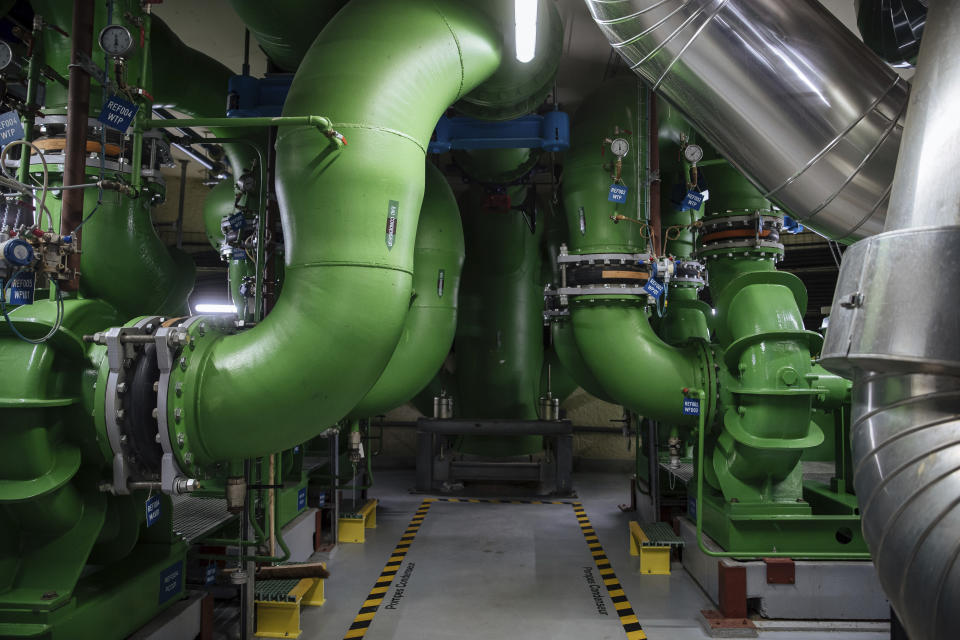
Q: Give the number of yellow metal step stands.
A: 3